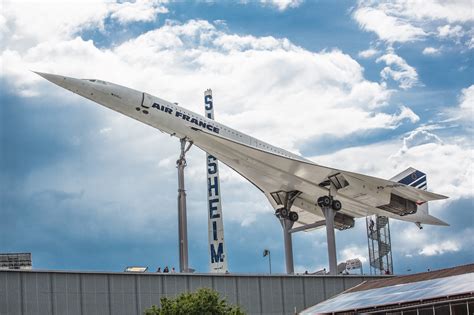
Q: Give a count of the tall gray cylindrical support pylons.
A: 3